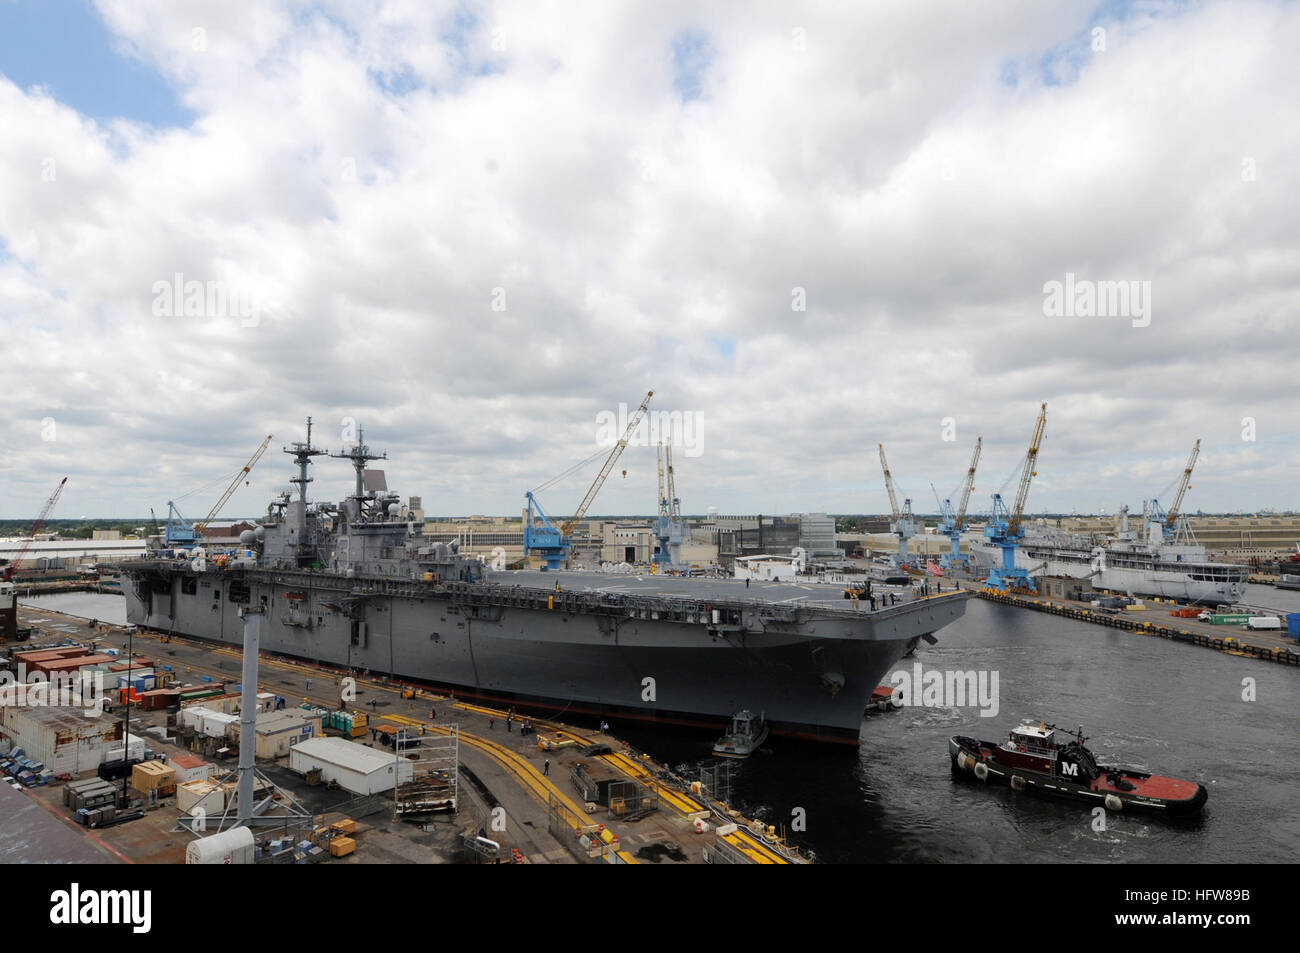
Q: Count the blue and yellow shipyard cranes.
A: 8